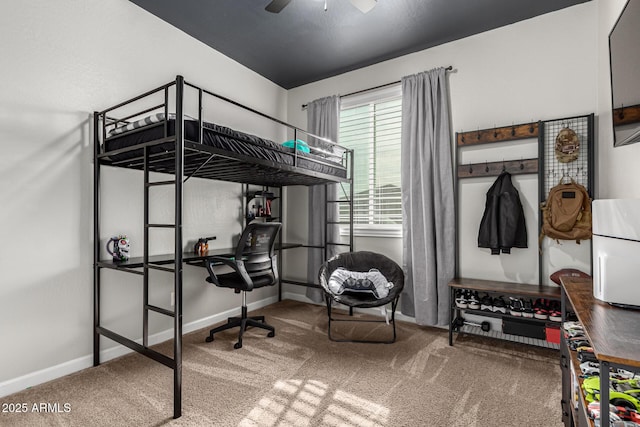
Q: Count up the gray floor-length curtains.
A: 2